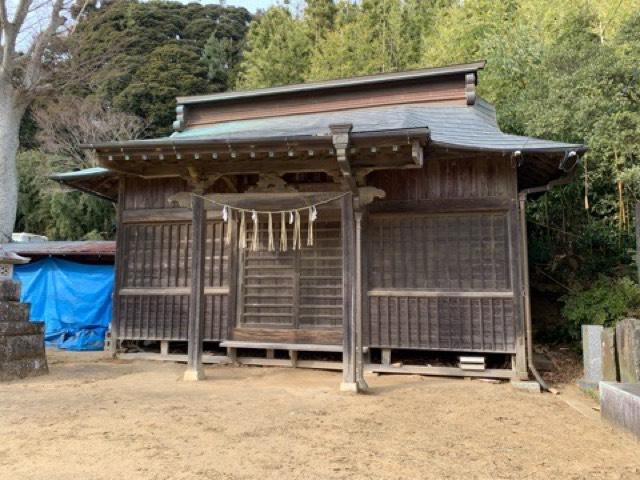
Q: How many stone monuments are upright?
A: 3